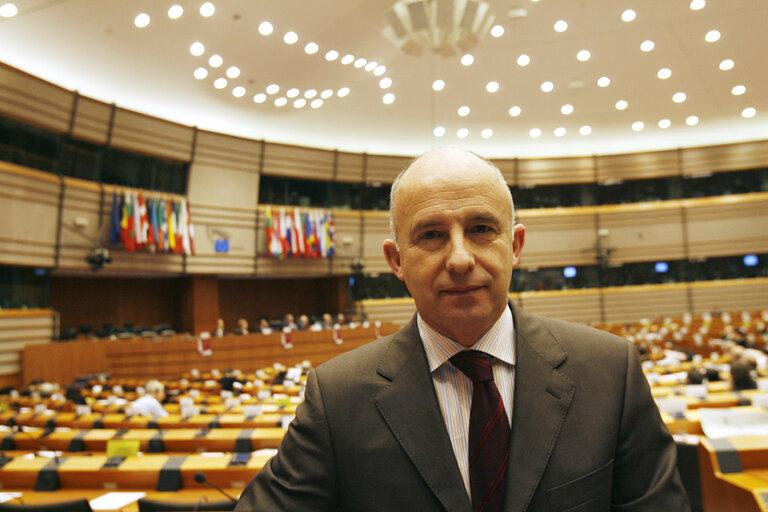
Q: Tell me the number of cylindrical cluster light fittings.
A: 1